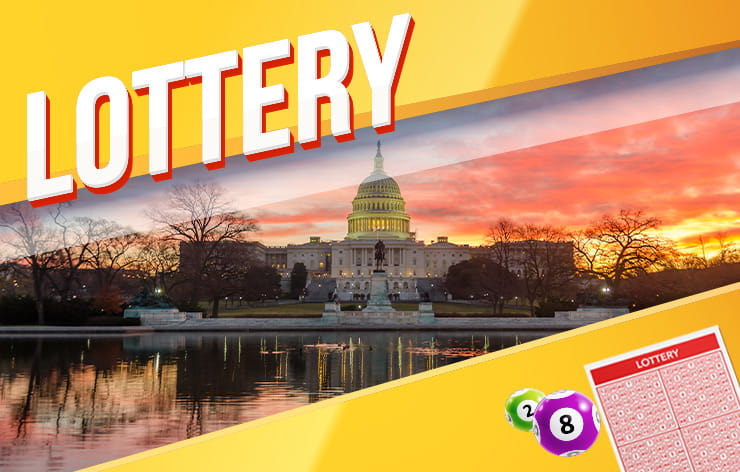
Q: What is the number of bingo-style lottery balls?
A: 2